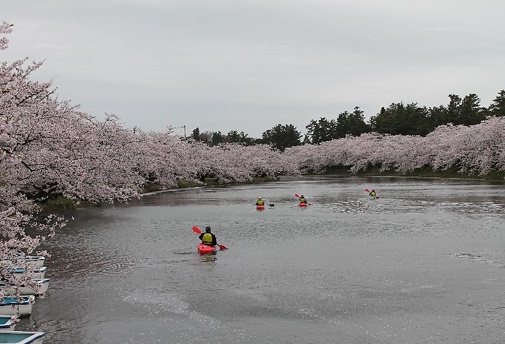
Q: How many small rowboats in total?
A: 6